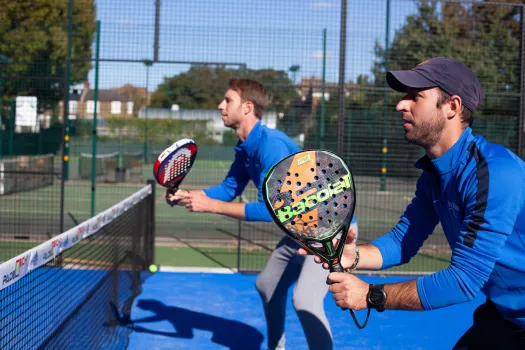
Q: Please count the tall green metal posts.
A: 4